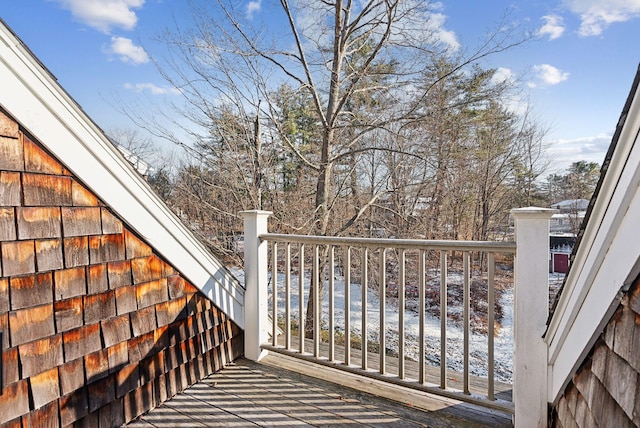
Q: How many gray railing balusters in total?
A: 13